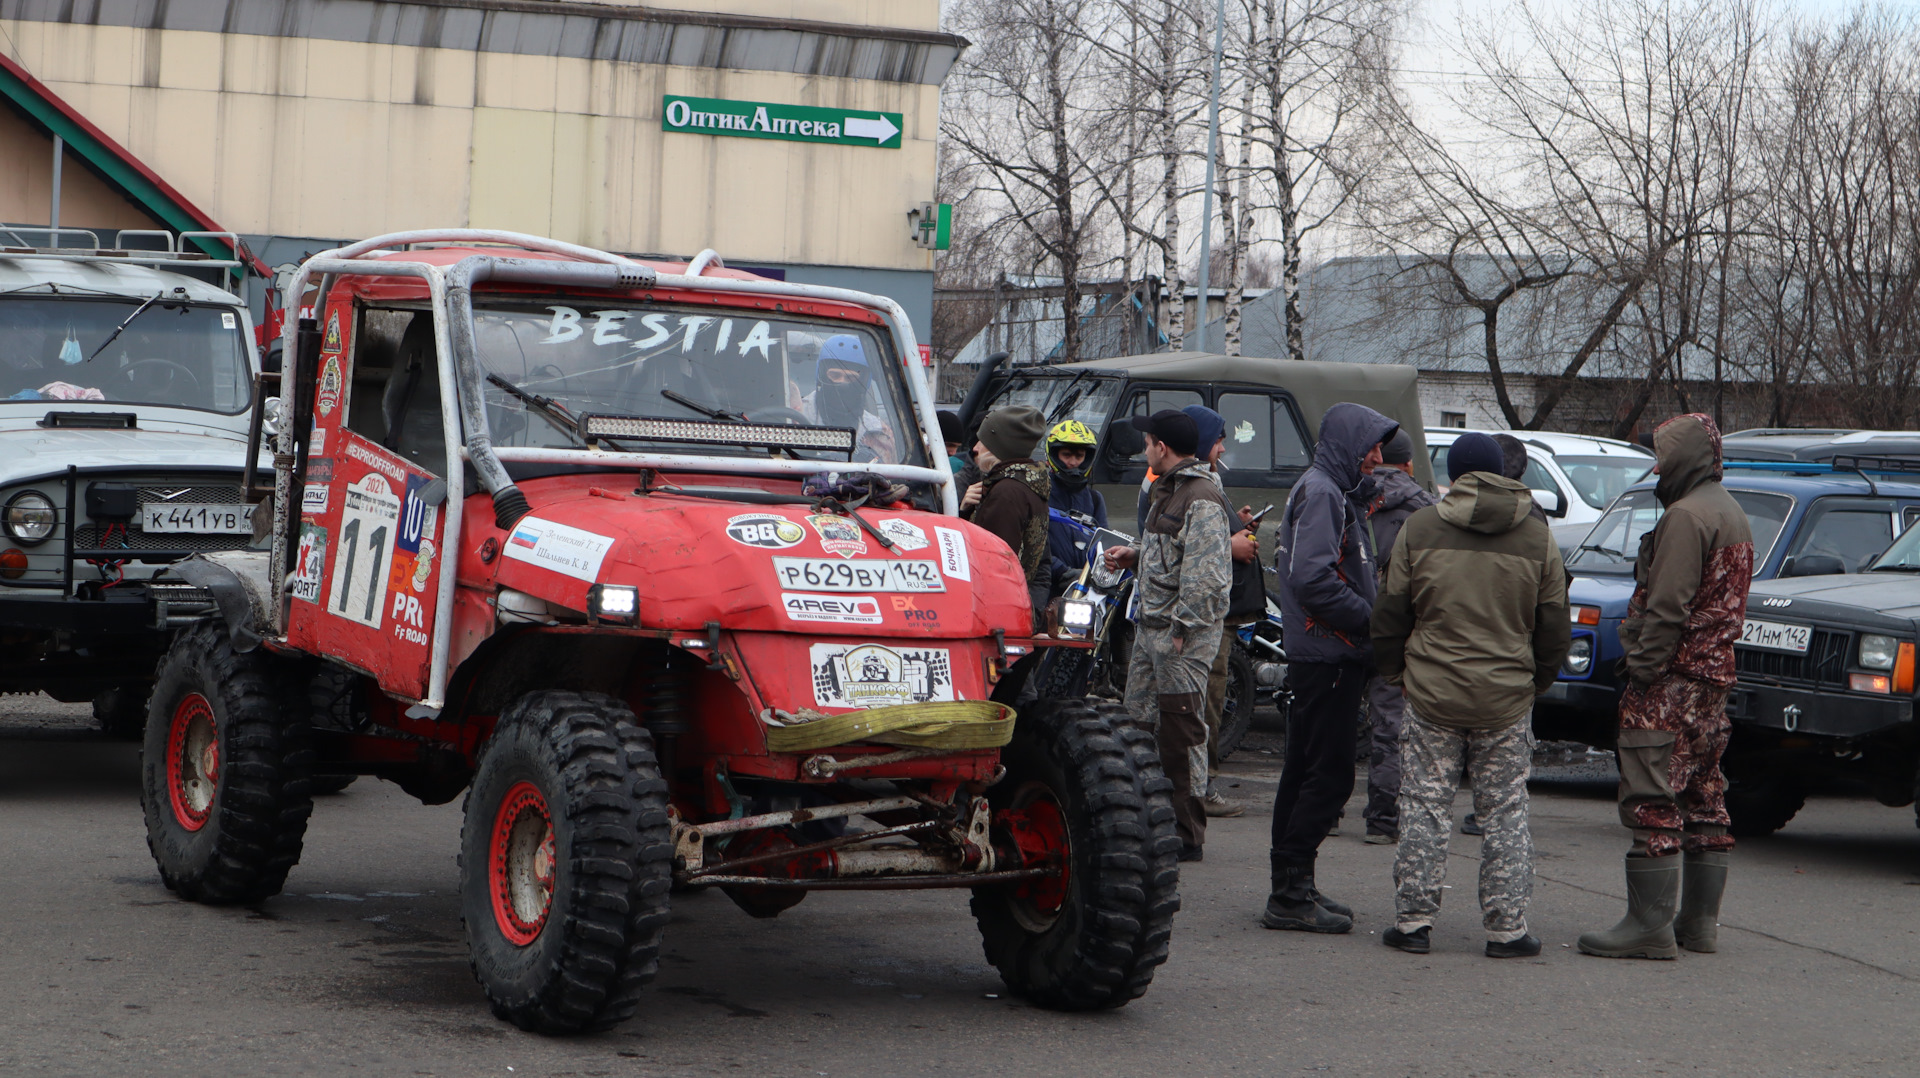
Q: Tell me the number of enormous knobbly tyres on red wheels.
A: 3